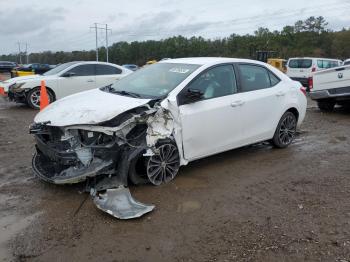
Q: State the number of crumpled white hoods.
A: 1